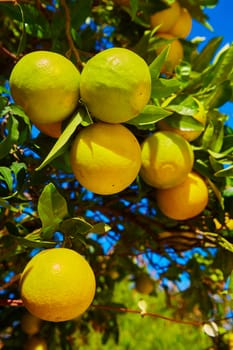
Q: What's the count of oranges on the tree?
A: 11